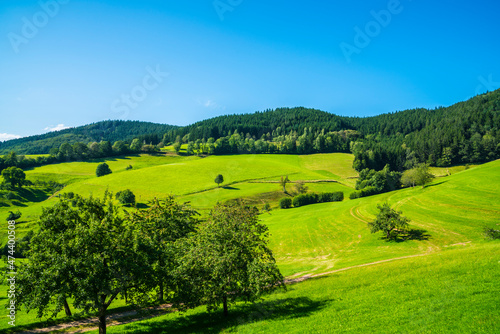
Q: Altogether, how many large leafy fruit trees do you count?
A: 3